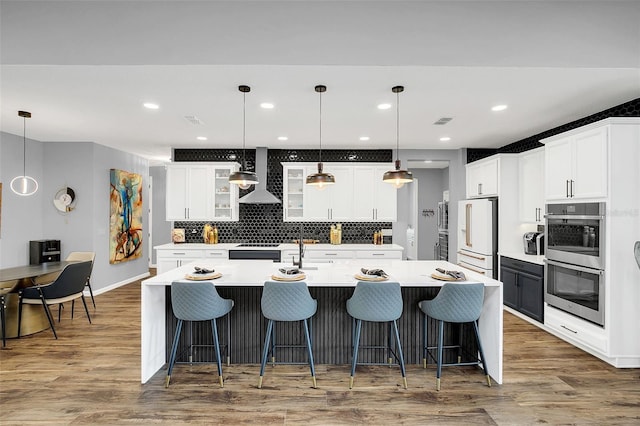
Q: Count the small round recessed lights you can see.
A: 8